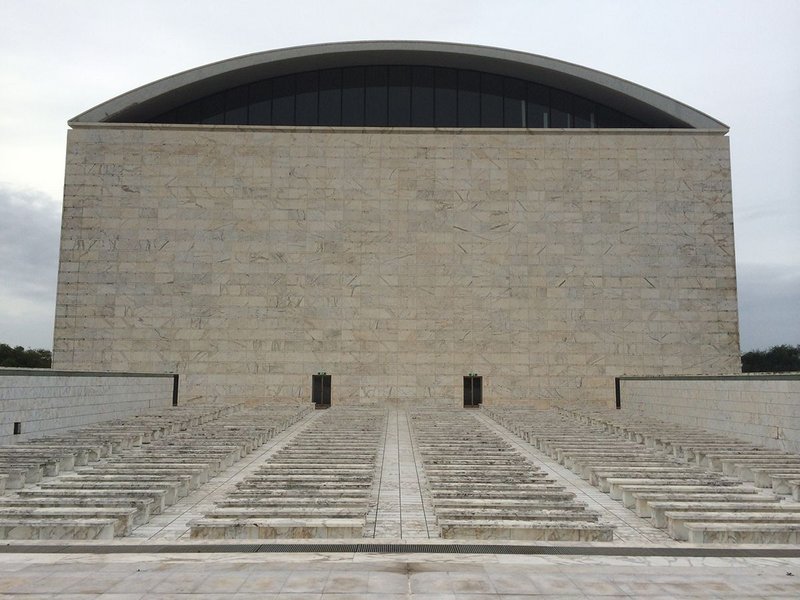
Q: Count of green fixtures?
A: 2